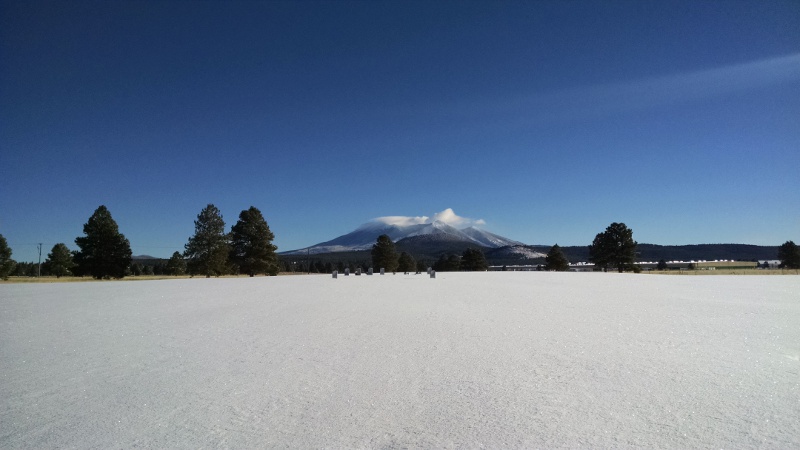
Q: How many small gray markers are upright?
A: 7